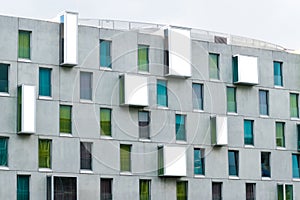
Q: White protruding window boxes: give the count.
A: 7